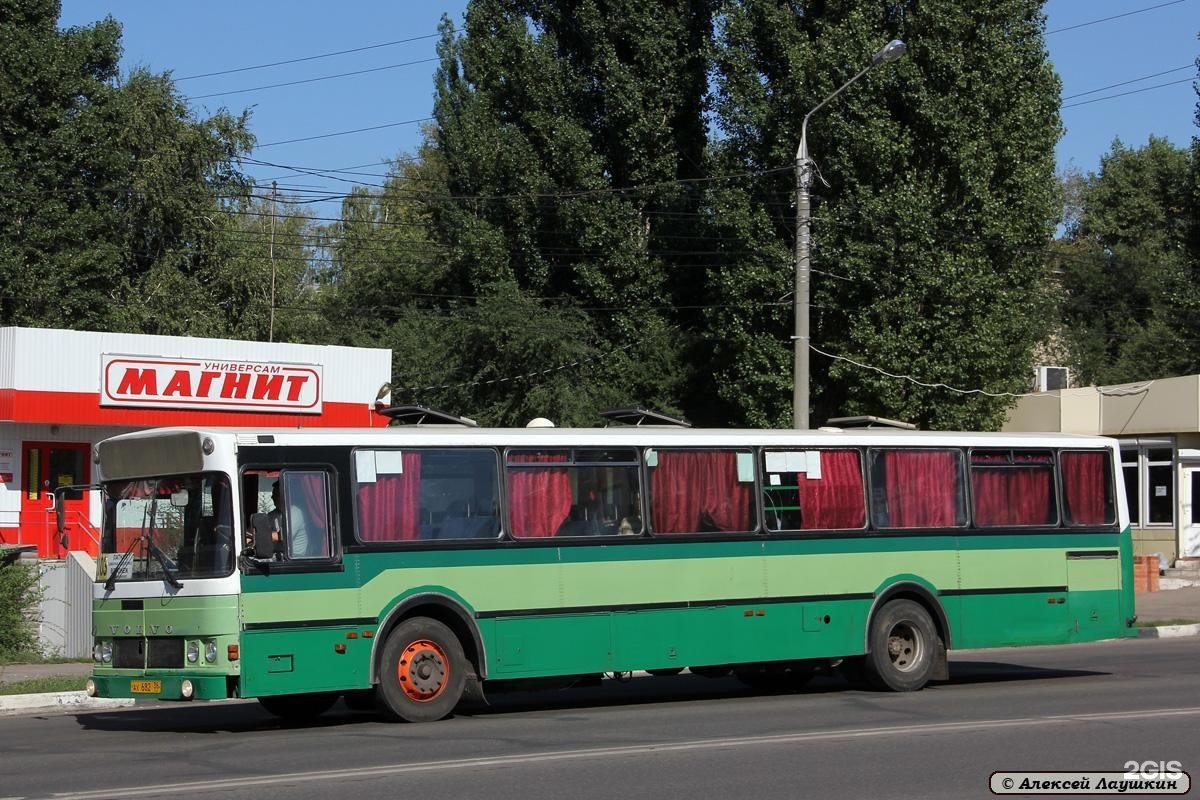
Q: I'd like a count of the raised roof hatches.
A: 3